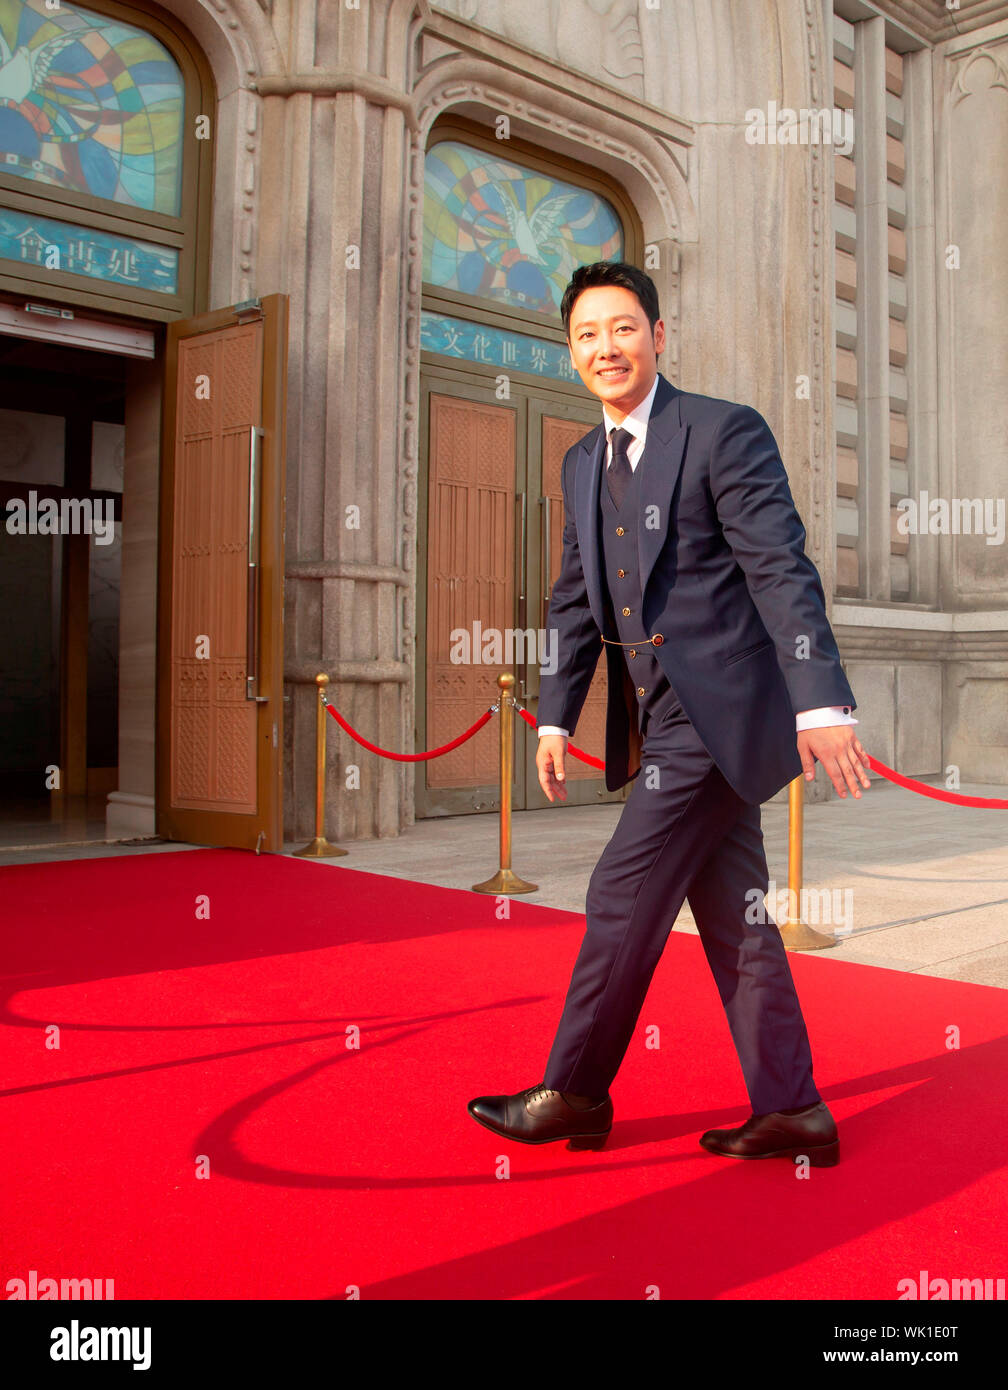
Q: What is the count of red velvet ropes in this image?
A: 3